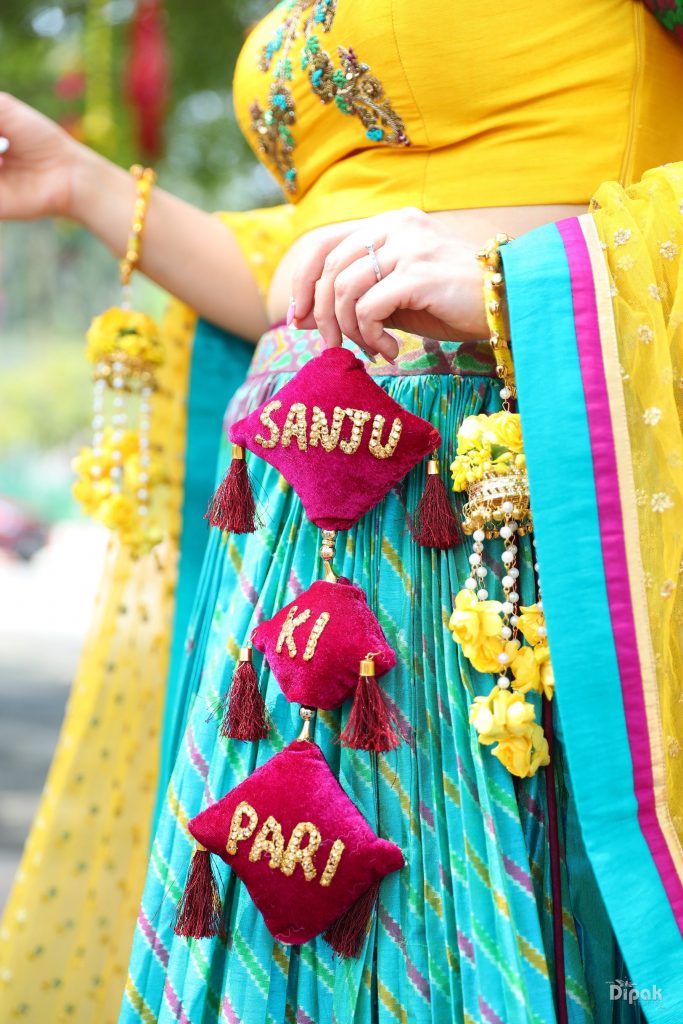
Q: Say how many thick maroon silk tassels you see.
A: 6